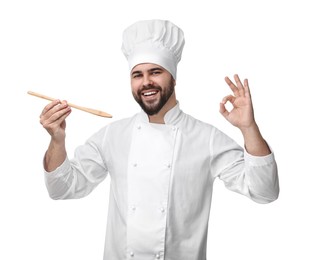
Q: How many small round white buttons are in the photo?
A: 8